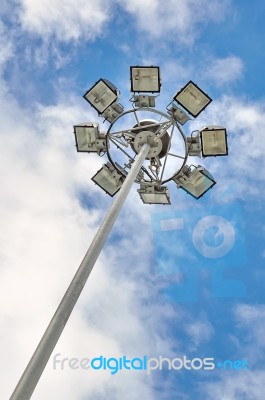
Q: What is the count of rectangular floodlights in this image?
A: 8